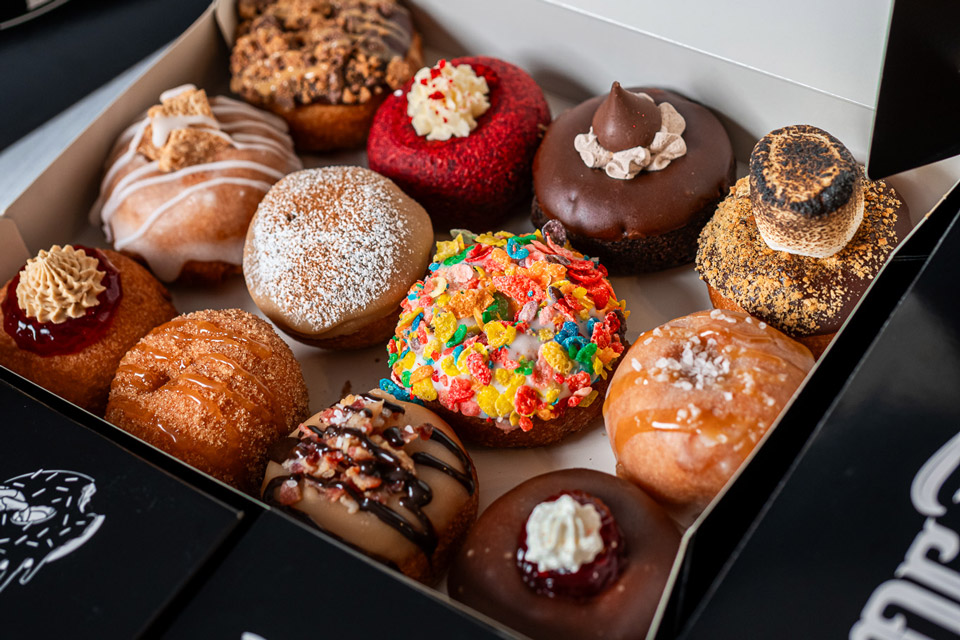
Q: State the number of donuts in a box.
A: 12